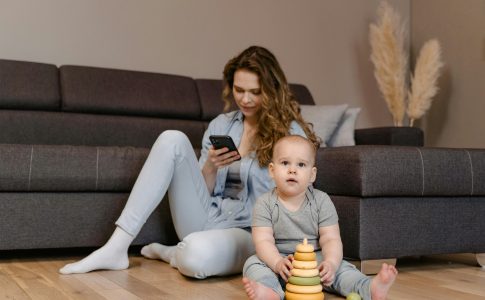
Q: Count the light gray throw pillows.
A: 2